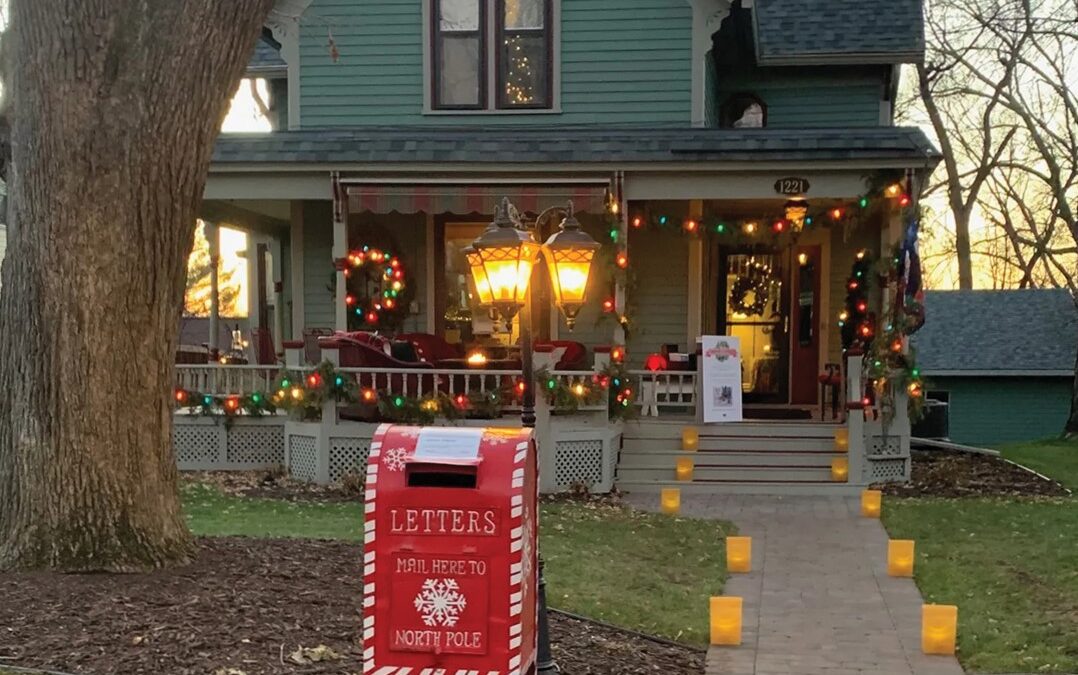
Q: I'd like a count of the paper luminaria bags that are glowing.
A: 10